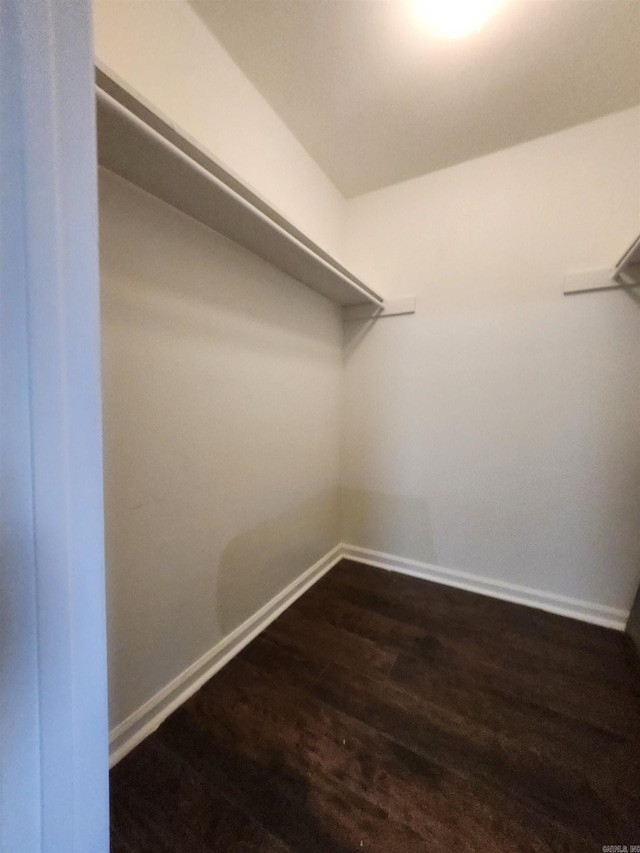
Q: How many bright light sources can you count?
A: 1